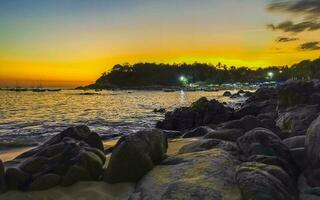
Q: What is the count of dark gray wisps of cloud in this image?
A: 4